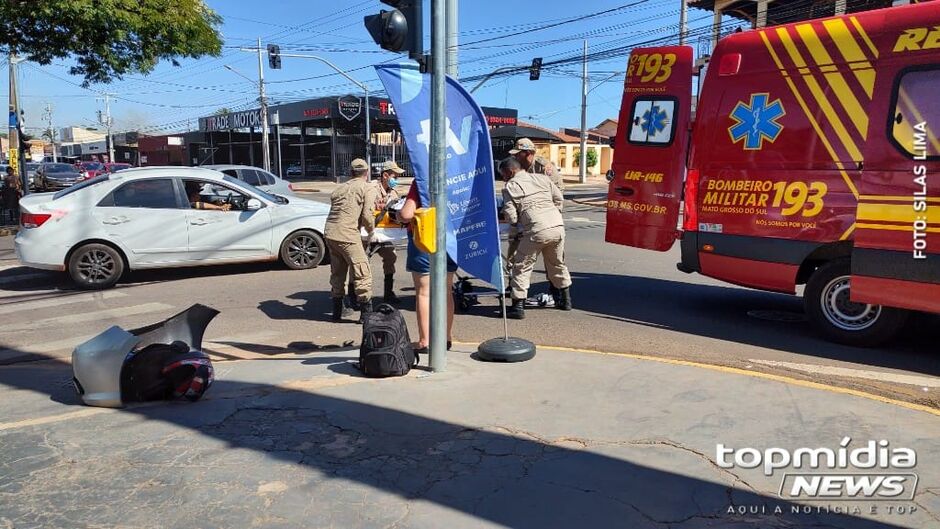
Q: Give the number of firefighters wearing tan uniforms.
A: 4